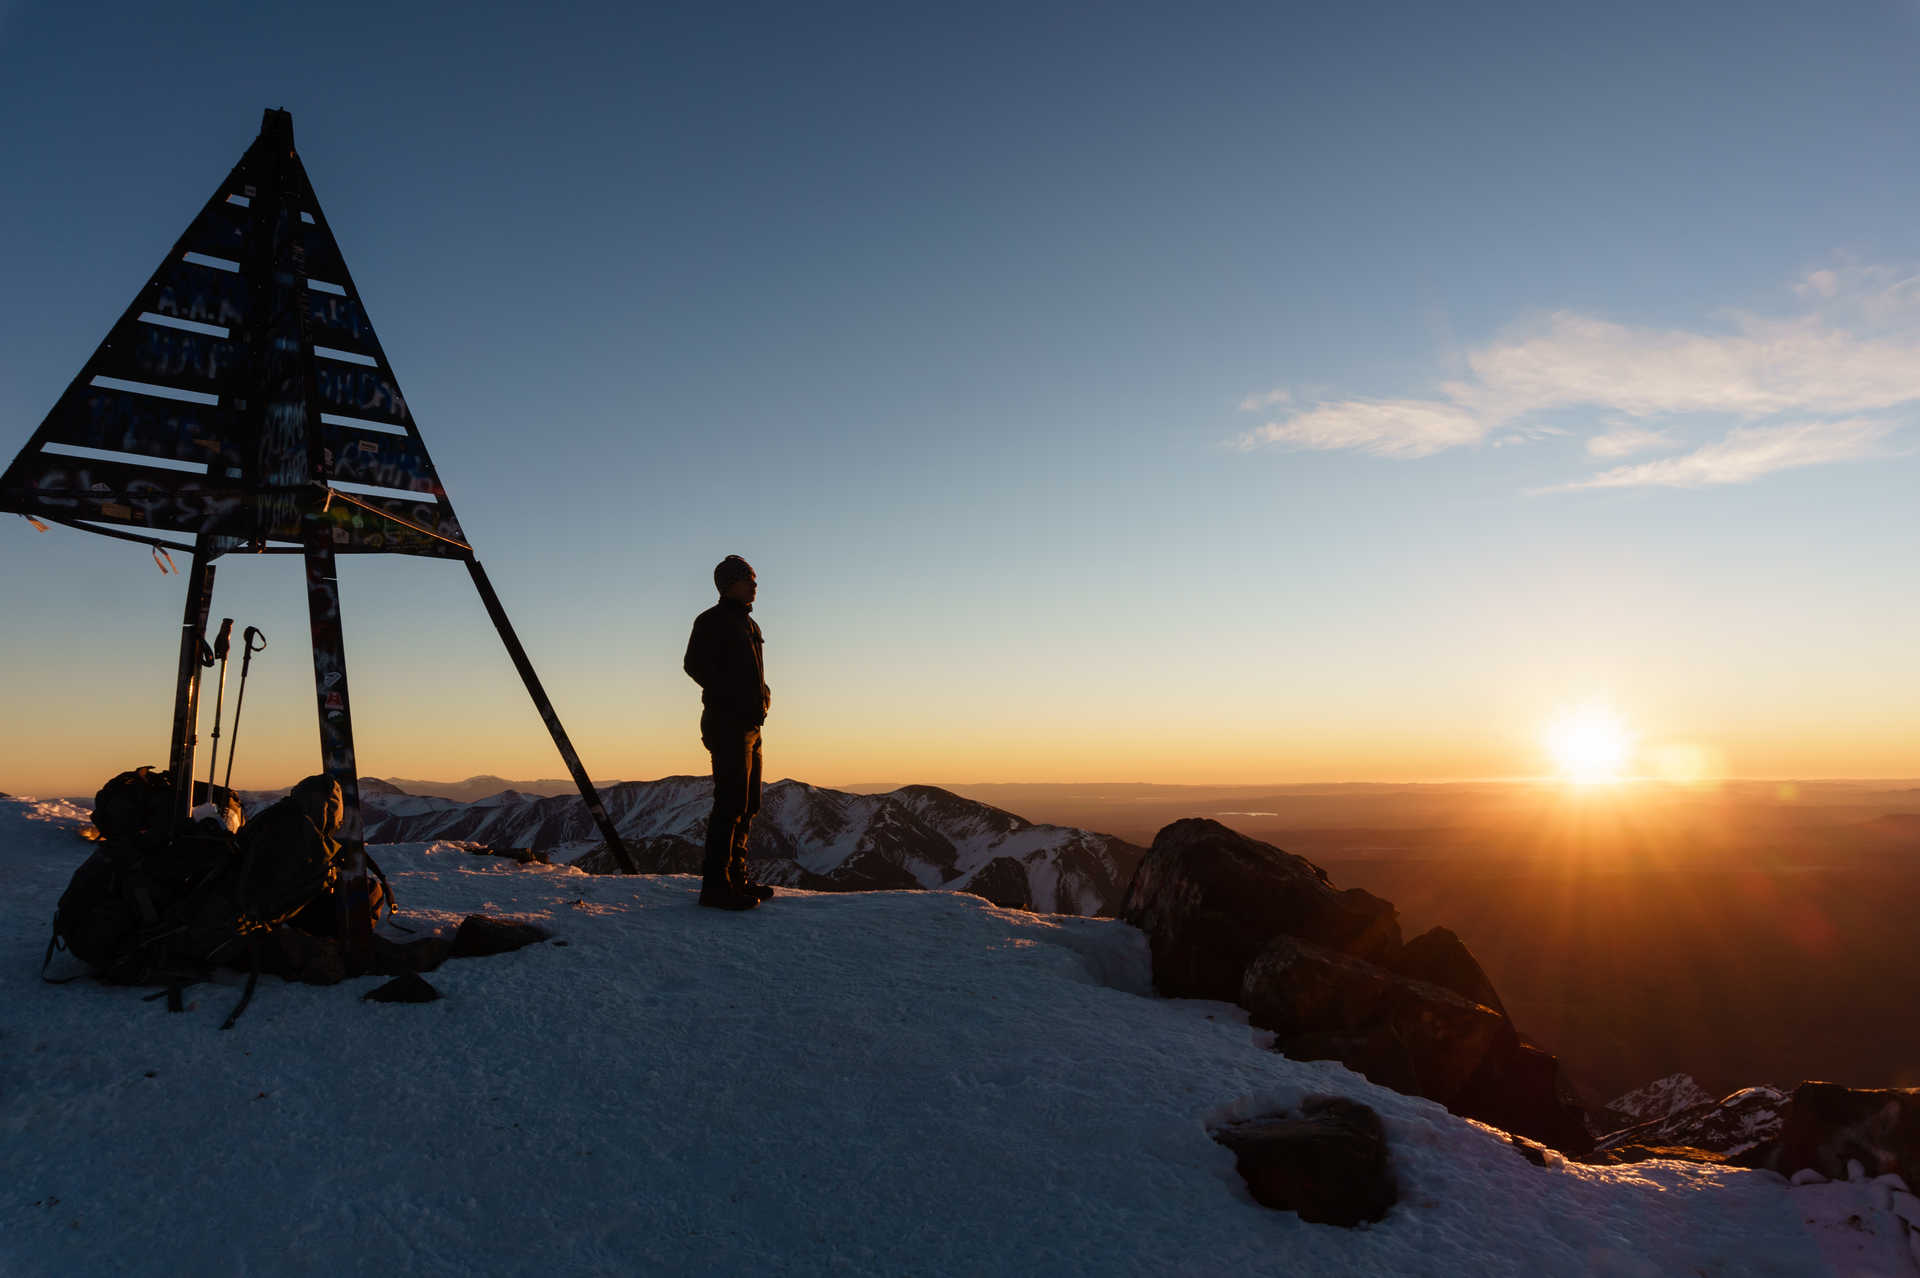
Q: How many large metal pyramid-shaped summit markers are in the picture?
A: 1